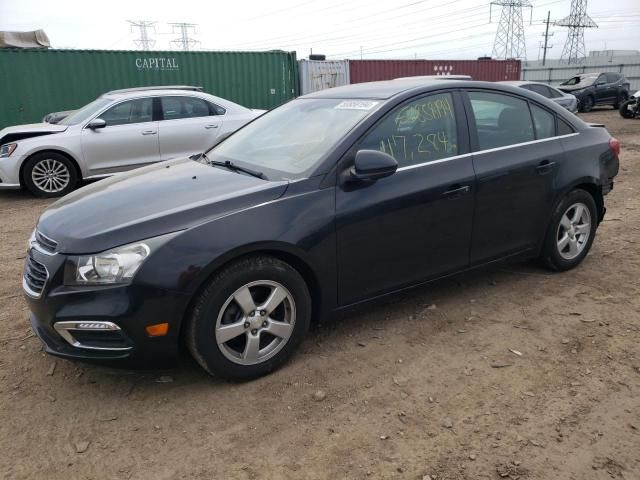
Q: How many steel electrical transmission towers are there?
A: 4